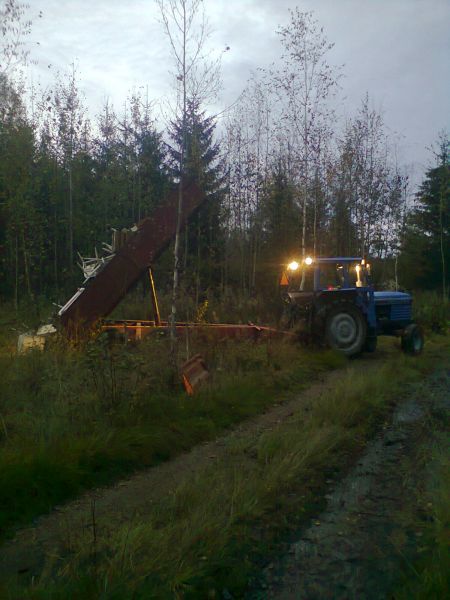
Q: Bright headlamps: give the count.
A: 2